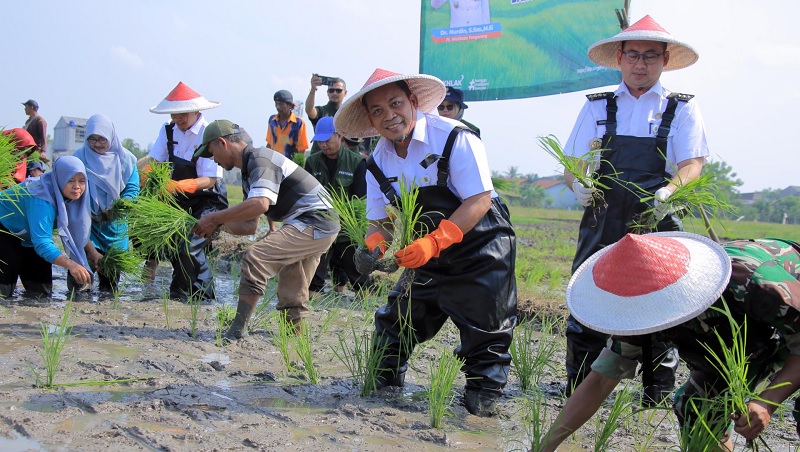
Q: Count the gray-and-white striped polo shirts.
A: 1